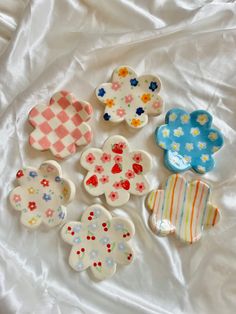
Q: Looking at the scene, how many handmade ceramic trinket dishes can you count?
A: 7